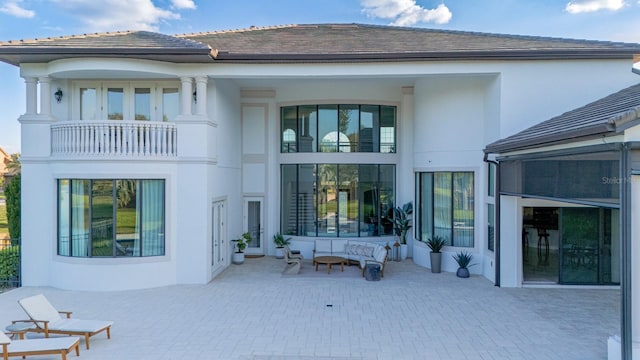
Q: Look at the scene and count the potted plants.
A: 5